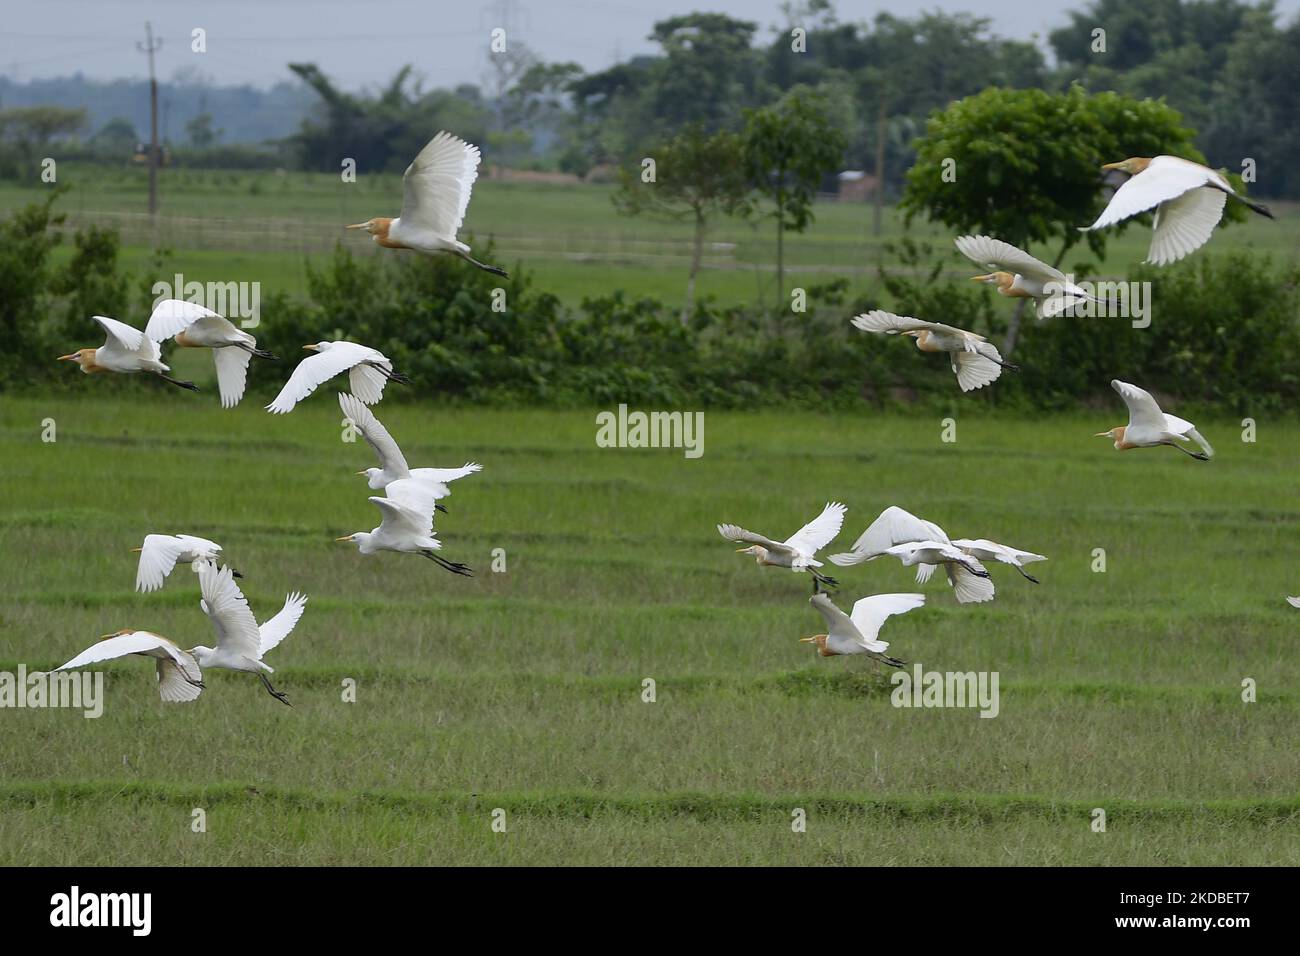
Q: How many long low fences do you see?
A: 1